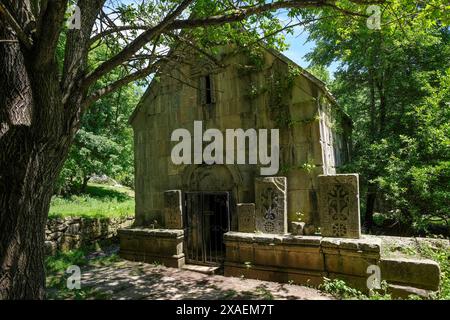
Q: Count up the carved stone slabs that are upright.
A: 4